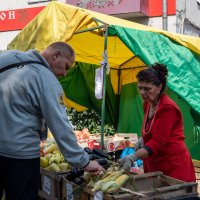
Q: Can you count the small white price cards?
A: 3